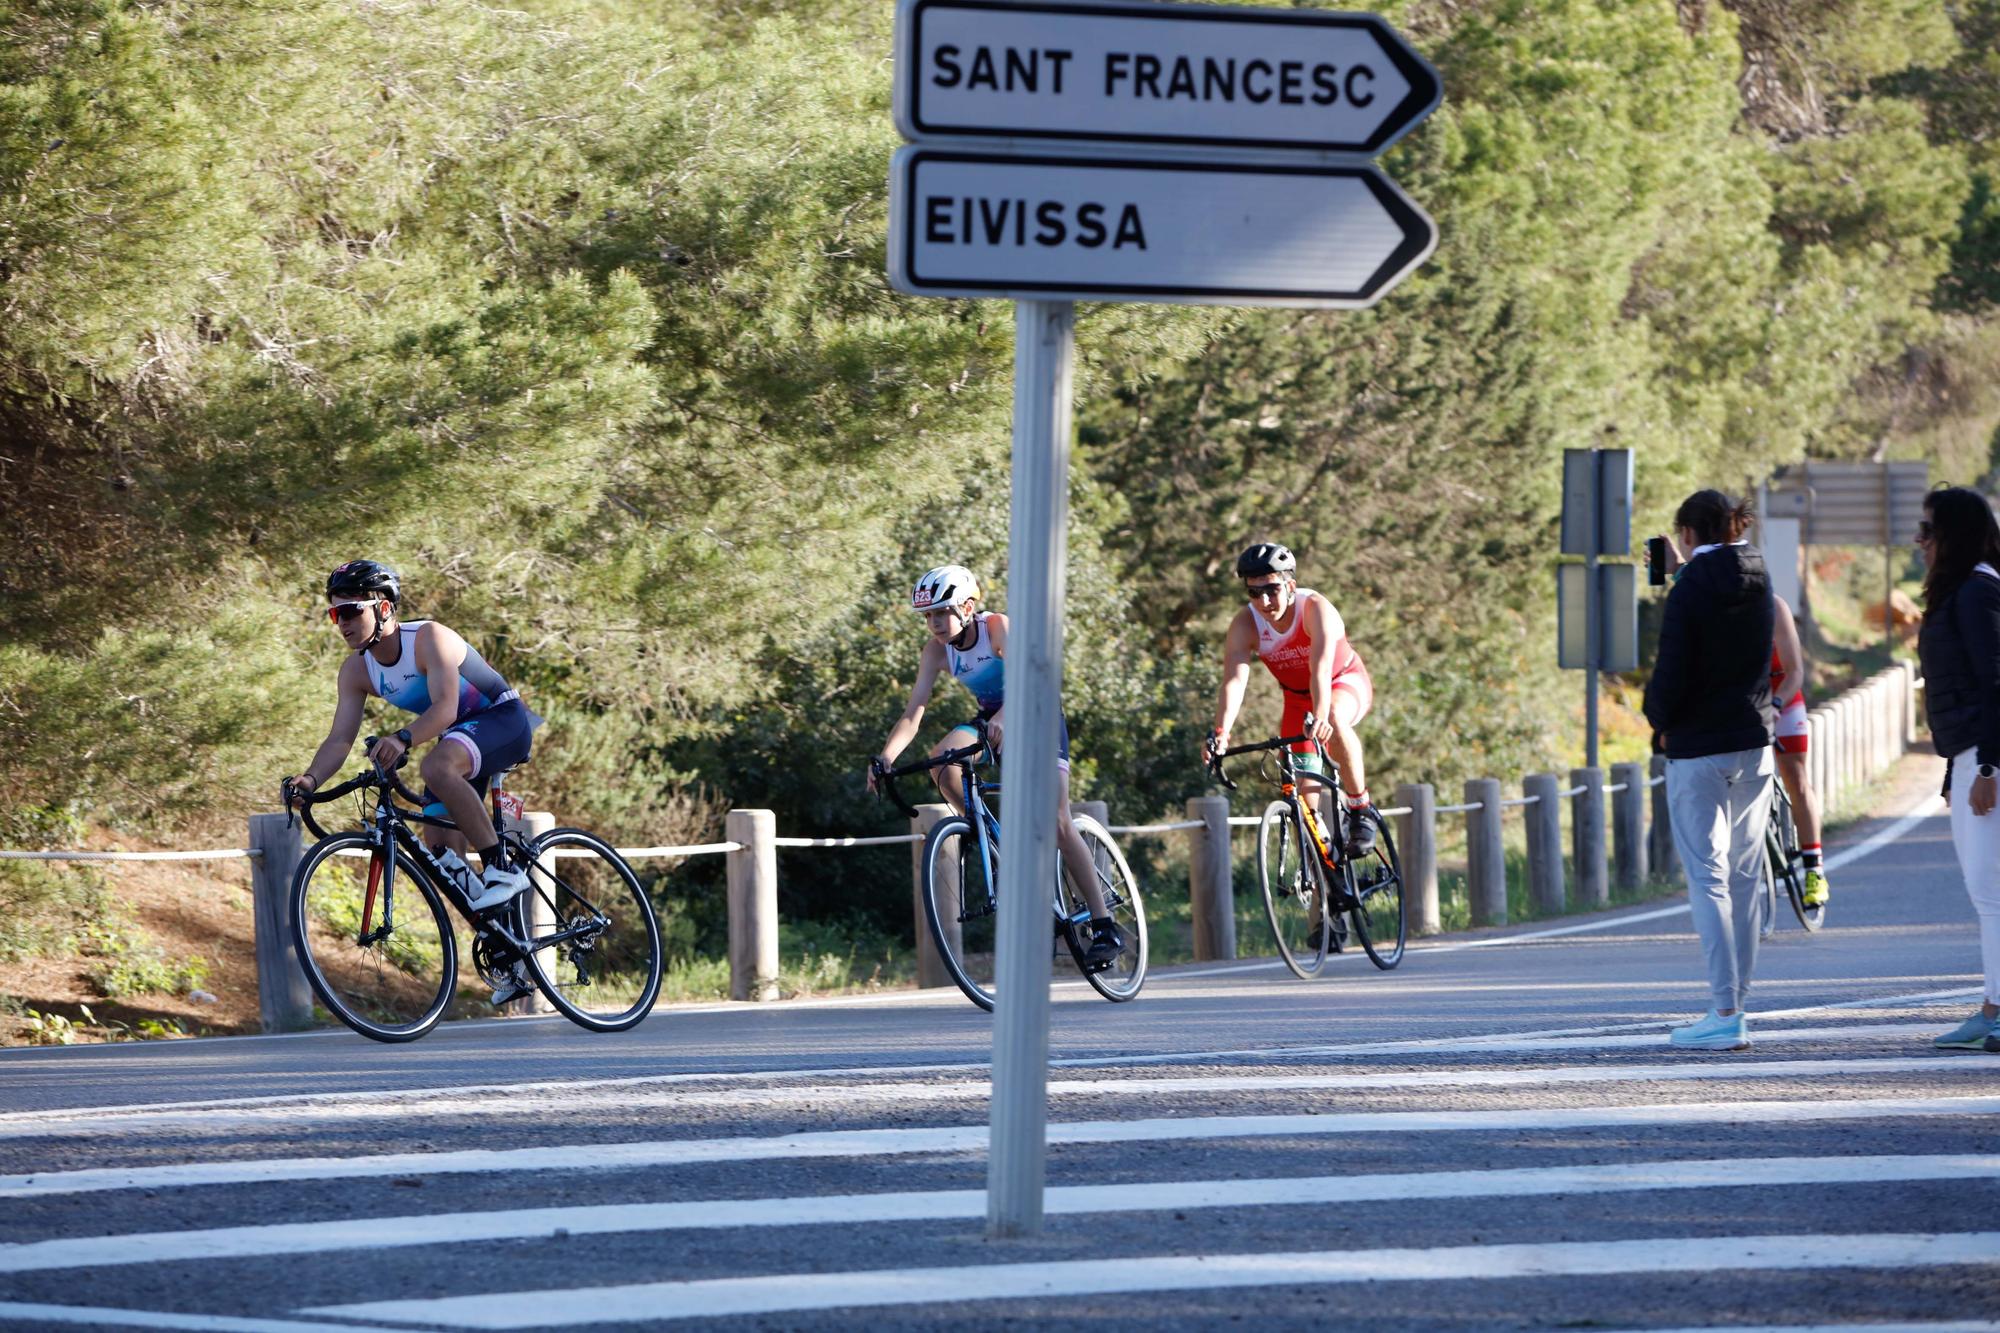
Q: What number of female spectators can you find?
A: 2